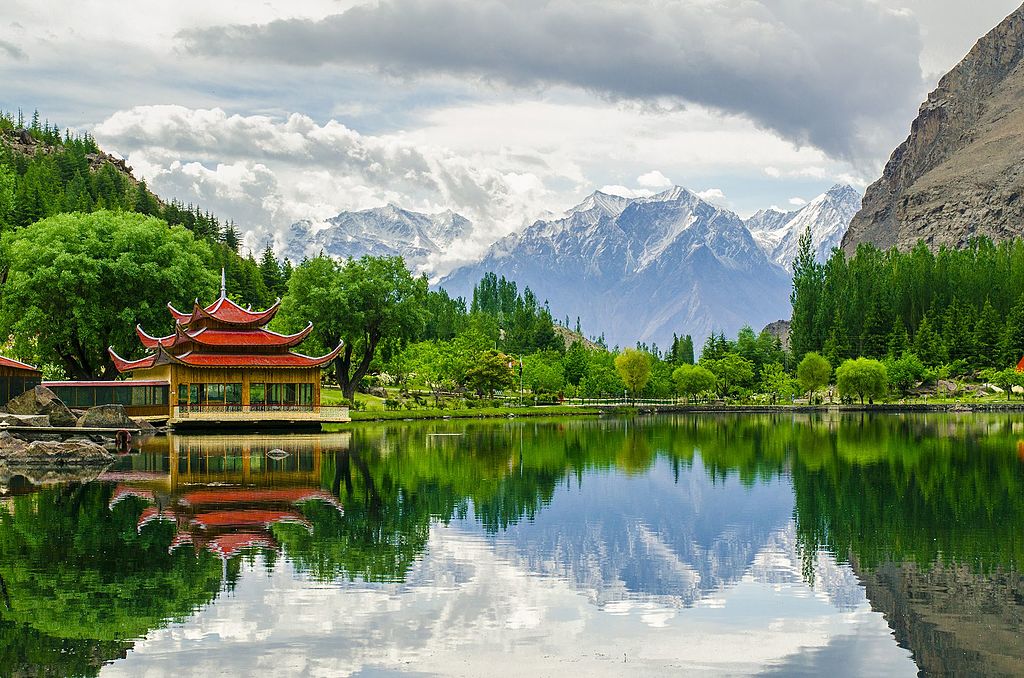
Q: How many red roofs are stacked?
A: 3